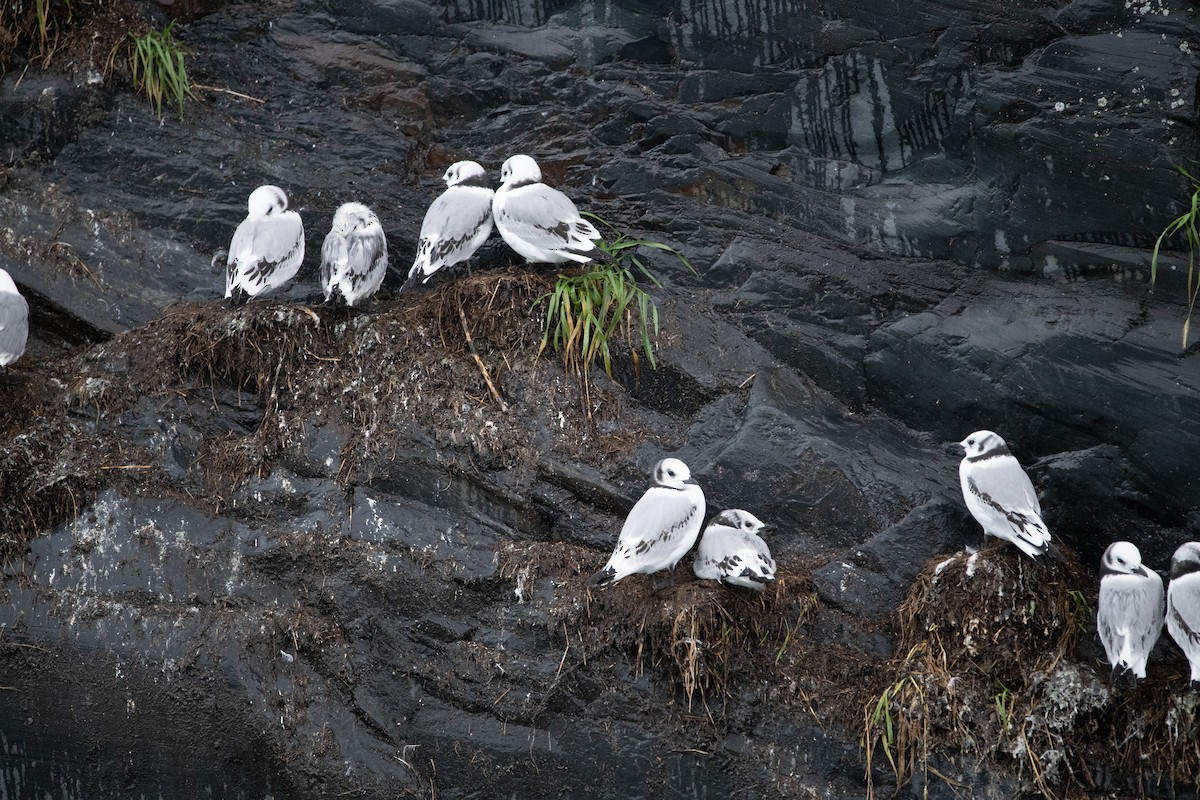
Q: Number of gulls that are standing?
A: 9